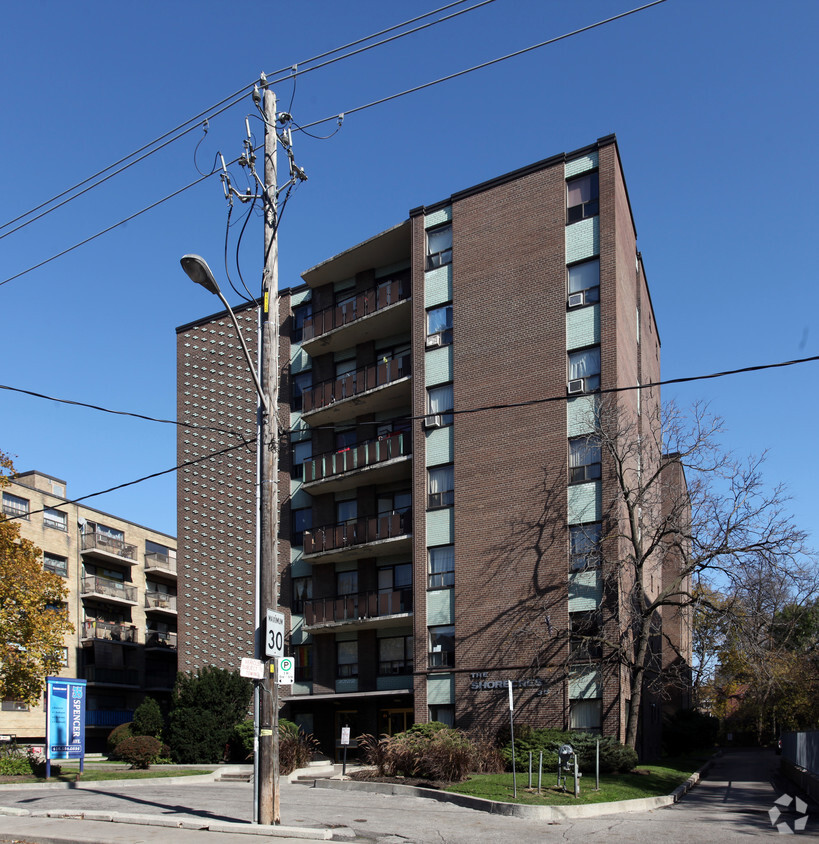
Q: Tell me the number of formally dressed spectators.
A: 0